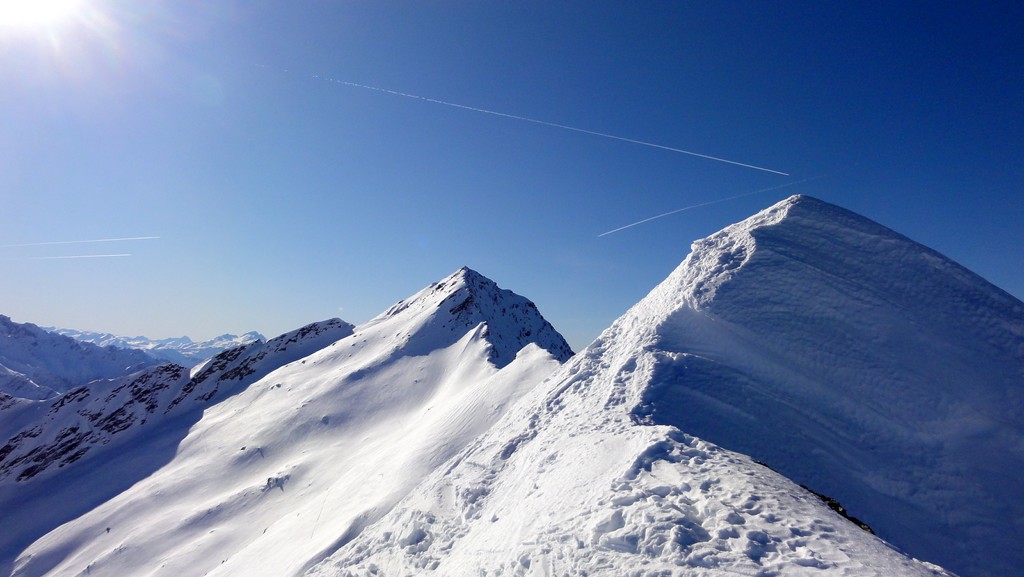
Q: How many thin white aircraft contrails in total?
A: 4